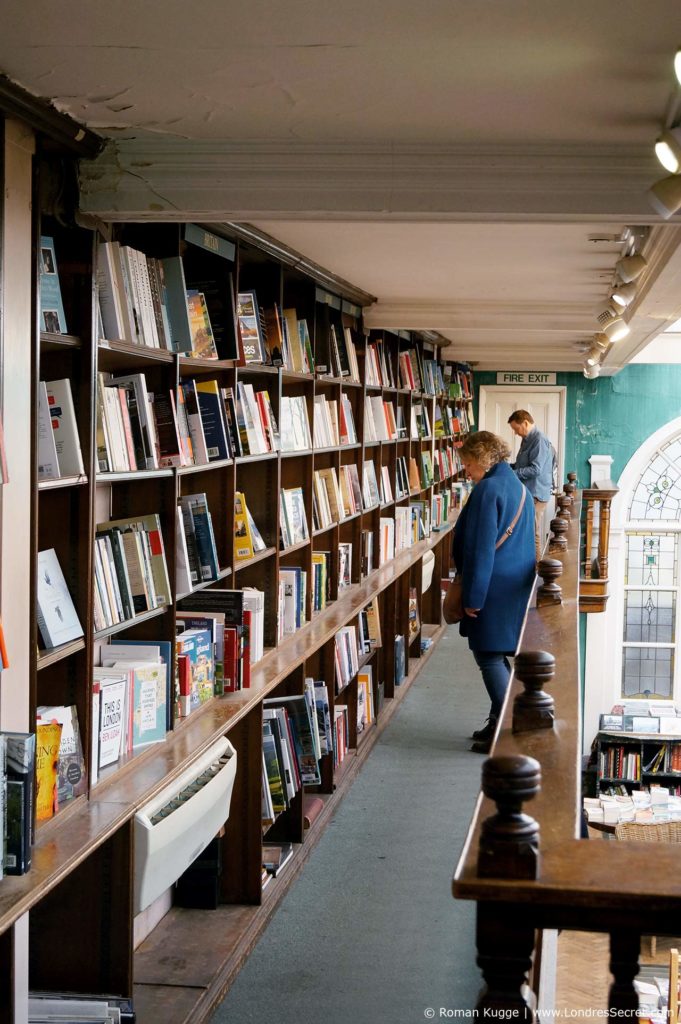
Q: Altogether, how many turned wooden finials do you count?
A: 7